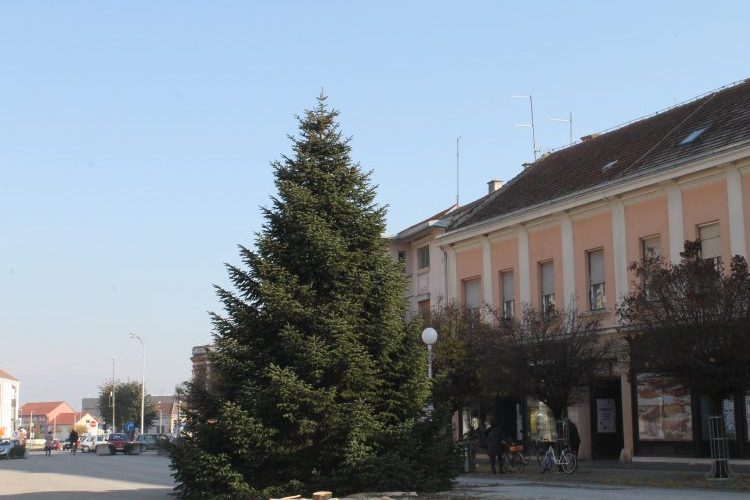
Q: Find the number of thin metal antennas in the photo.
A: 3